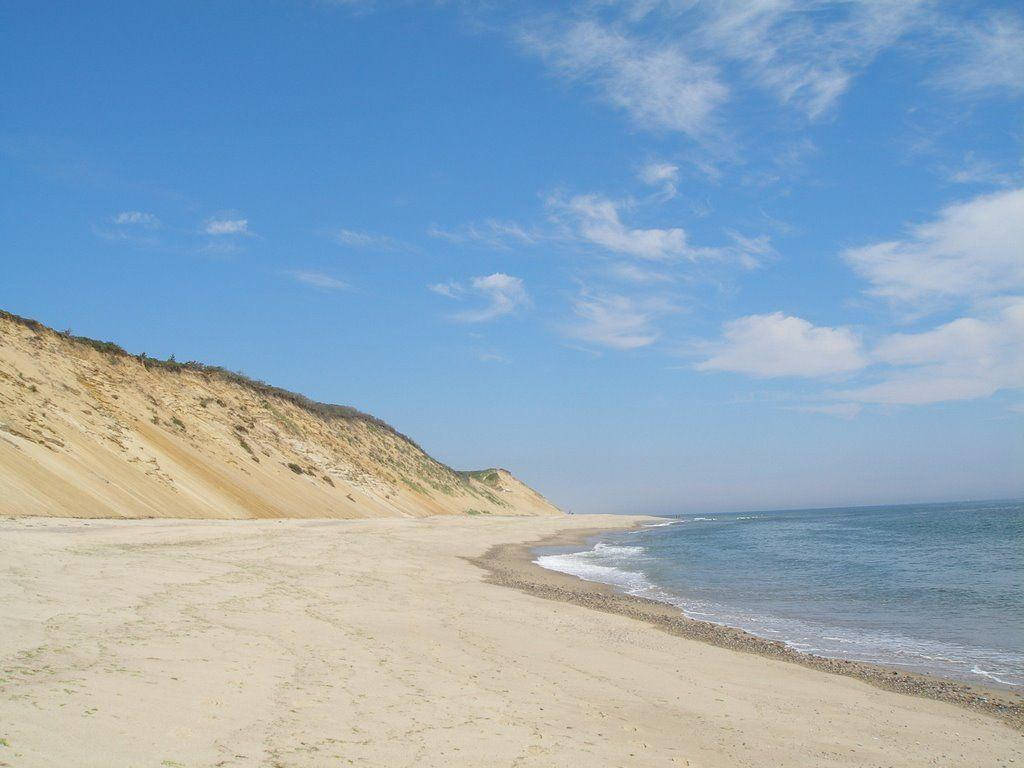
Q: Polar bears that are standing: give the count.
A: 0